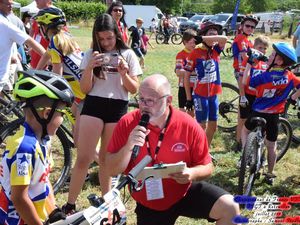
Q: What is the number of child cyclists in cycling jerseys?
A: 7